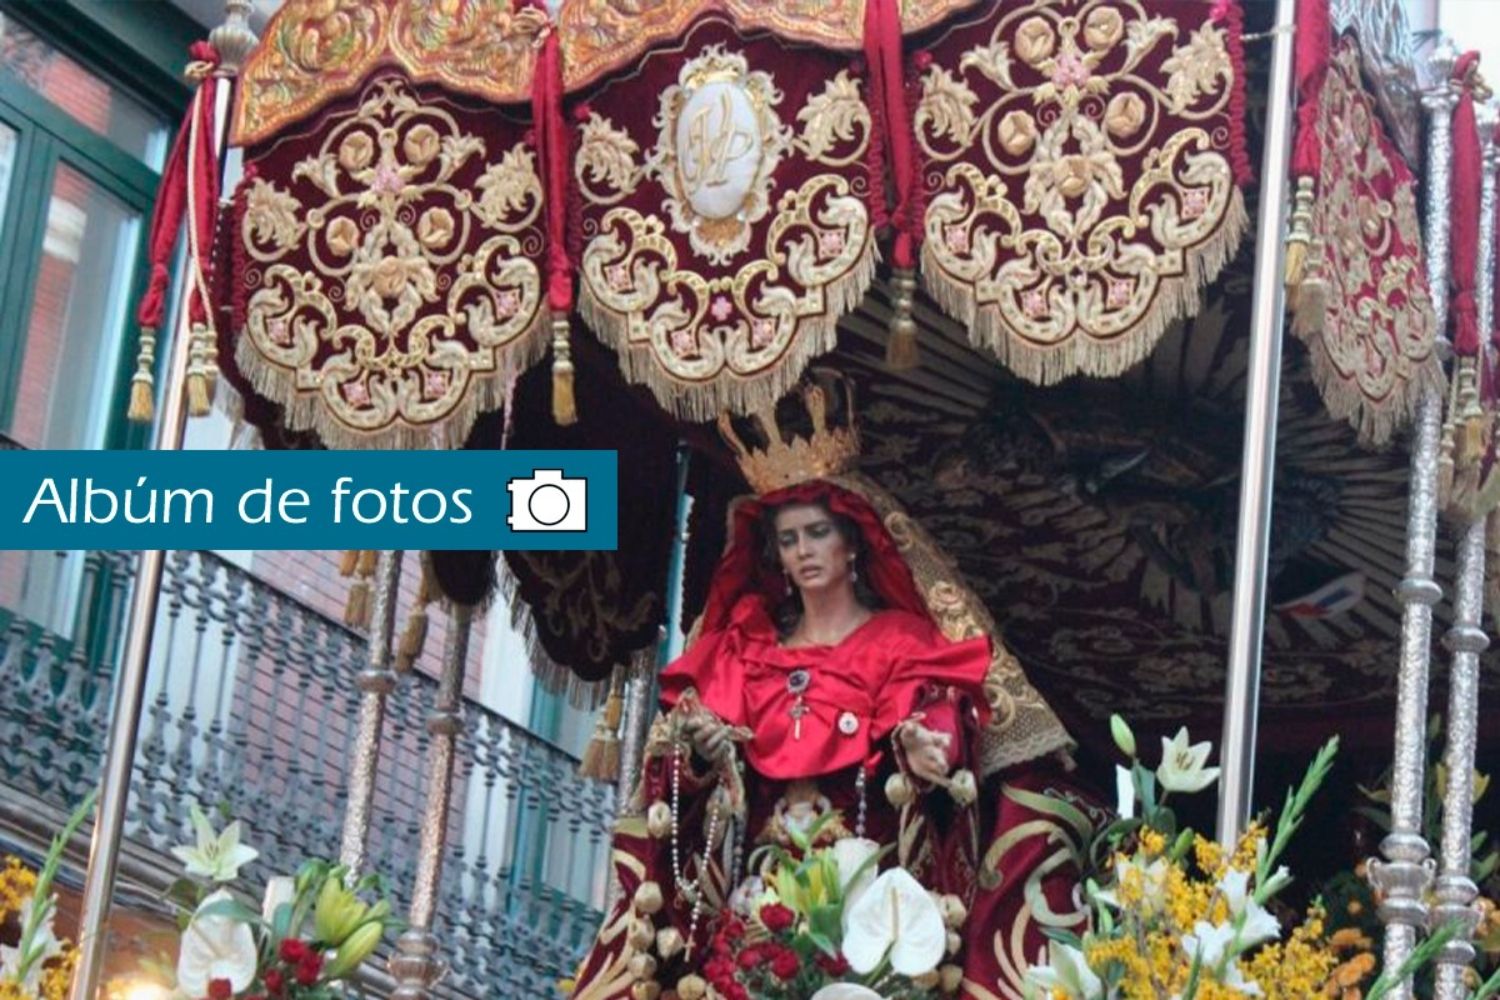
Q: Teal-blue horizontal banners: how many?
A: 1